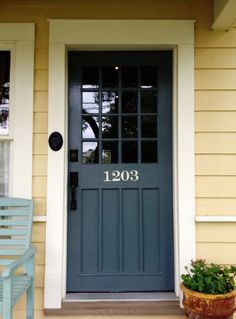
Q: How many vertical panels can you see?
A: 4